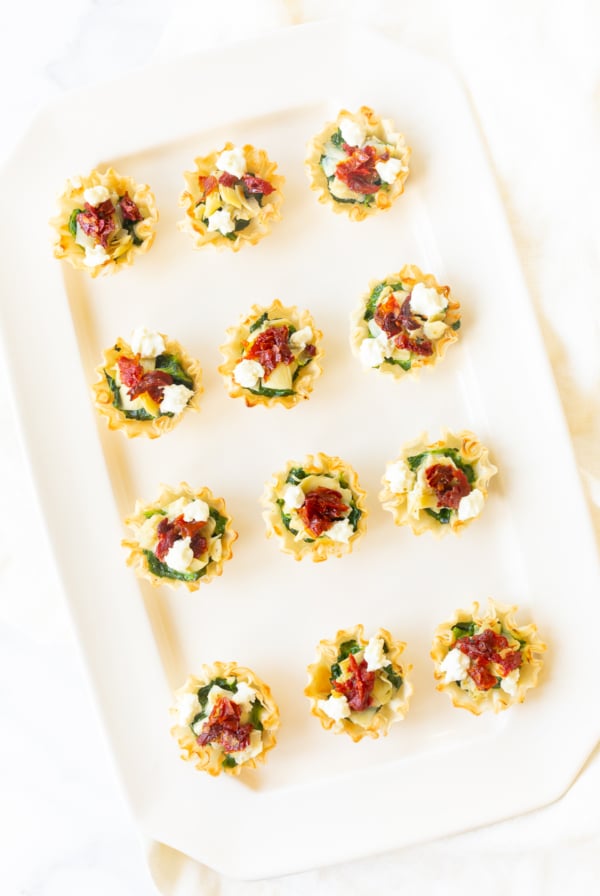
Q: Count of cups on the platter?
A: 12